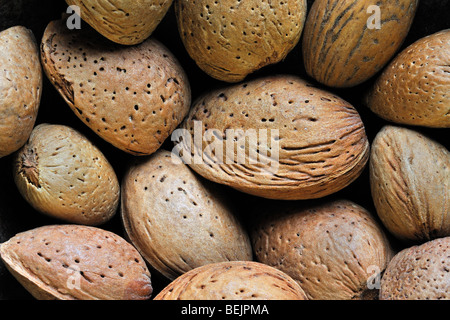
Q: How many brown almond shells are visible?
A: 14